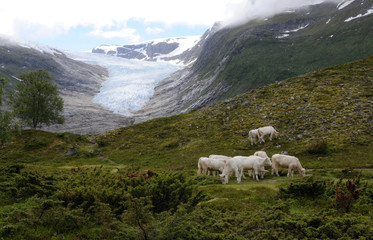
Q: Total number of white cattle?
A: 8